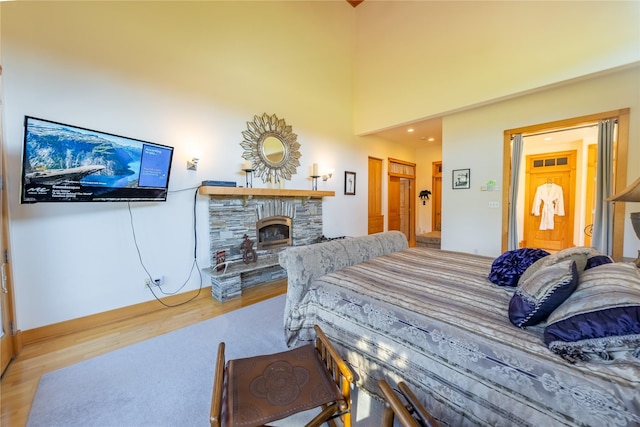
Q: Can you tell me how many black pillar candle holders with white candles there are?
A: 2